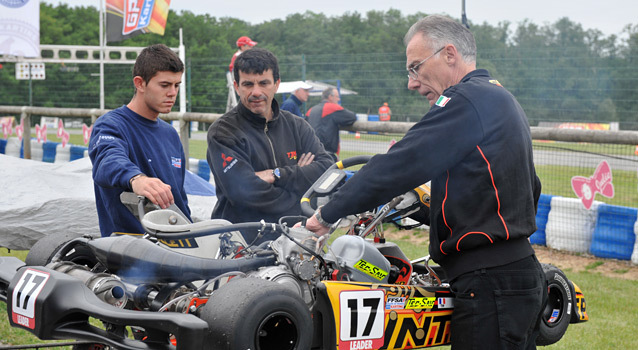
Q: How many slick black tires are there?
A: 3